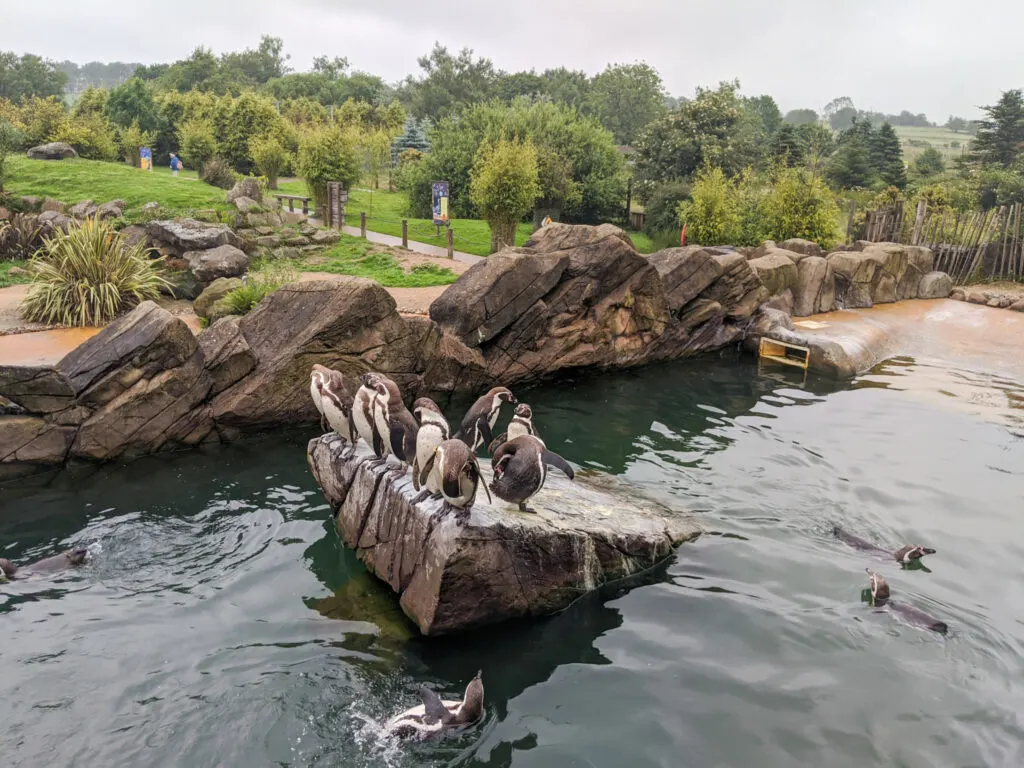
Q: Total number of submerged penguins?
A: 4